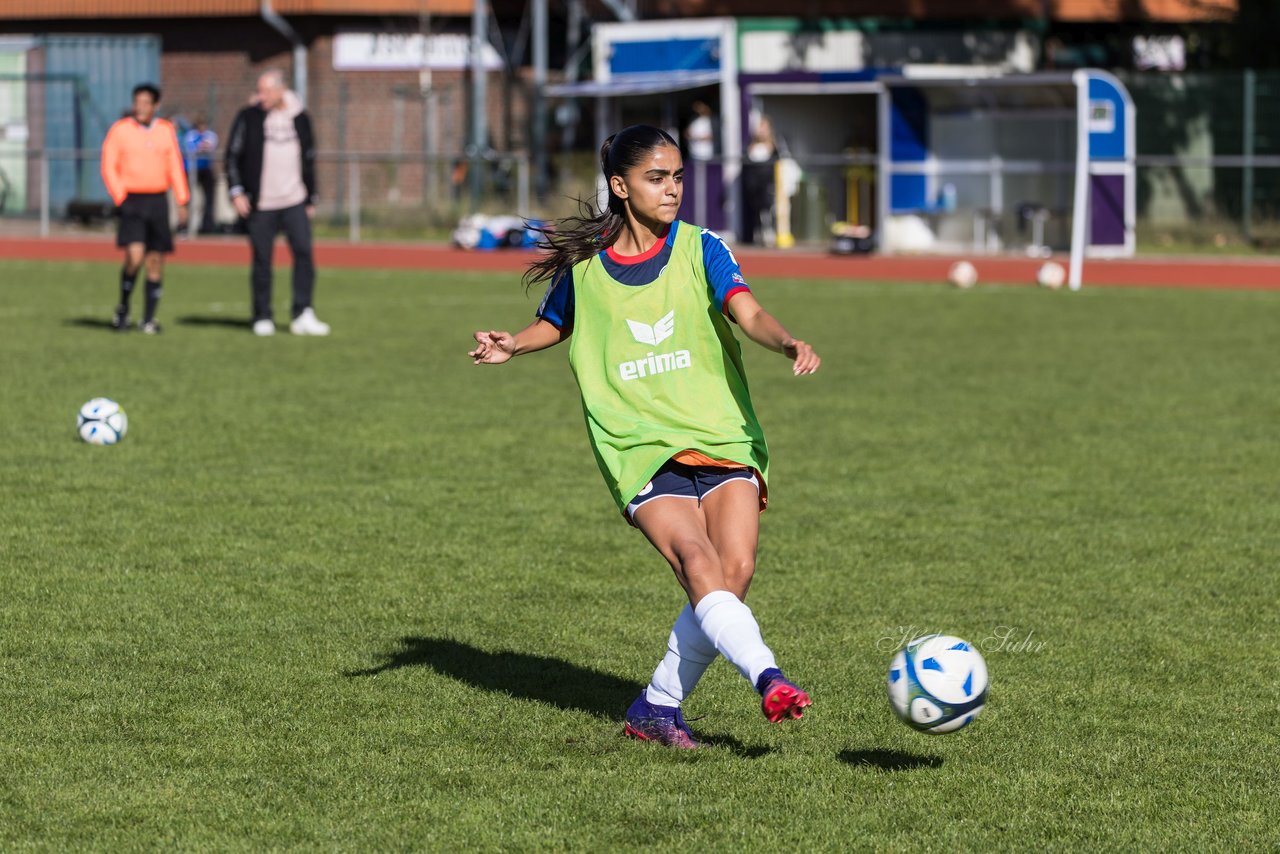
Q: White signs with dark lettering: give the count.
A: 1